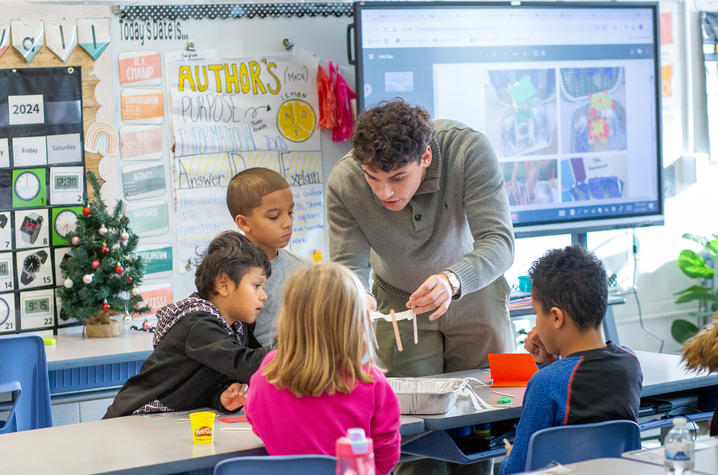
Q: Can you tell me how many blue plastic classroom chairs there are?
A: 3